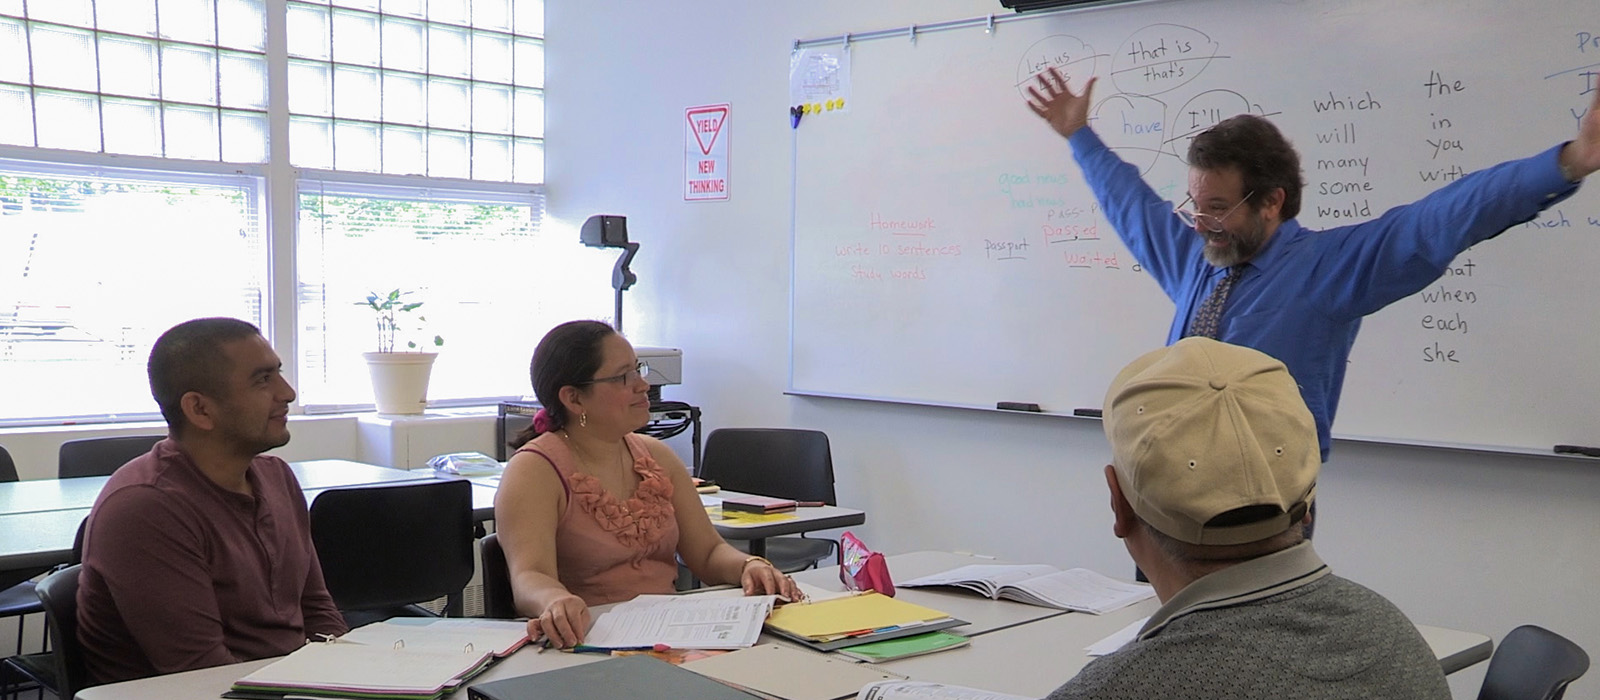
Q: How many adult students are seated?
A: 3